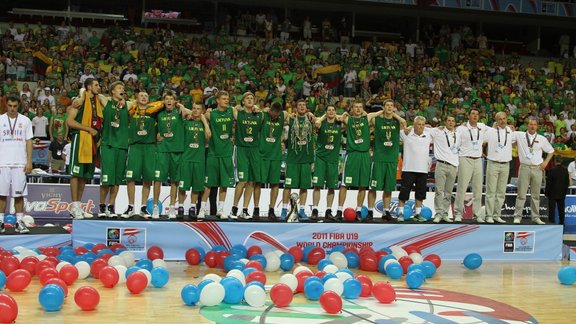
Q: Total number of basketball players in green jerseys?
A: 12